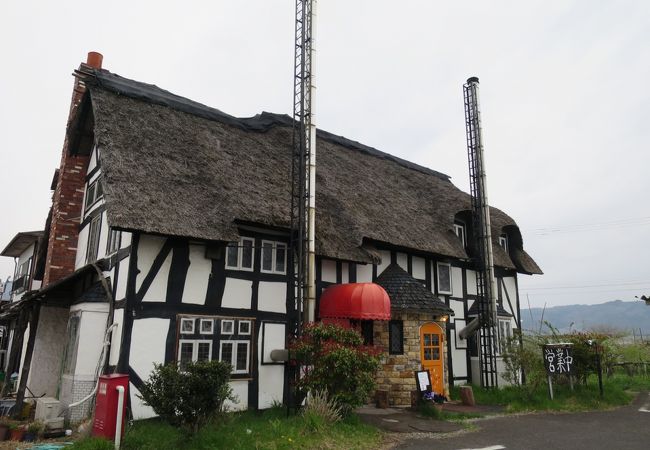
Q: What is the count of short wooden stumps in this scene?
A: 3